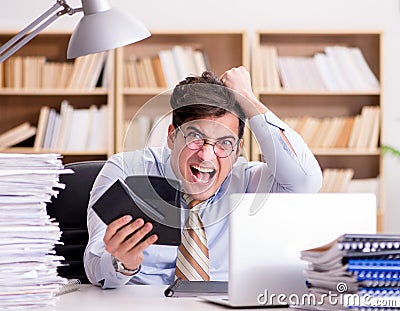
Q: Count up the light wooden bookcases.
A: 3